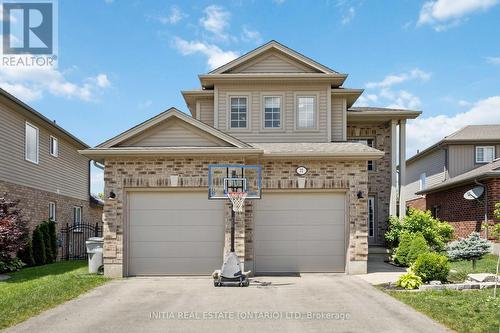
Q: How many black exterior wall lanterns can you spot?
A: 2